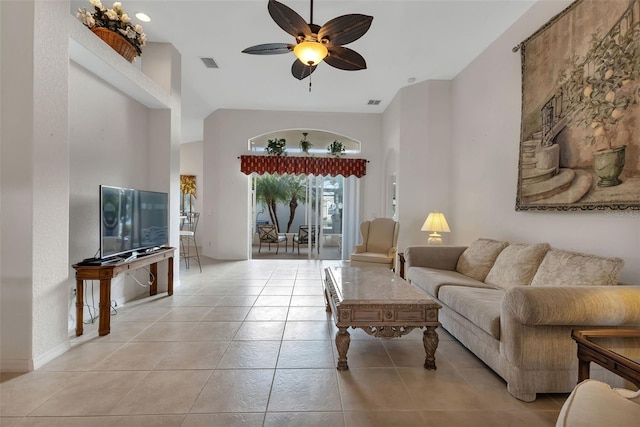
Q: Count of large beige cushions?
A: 3